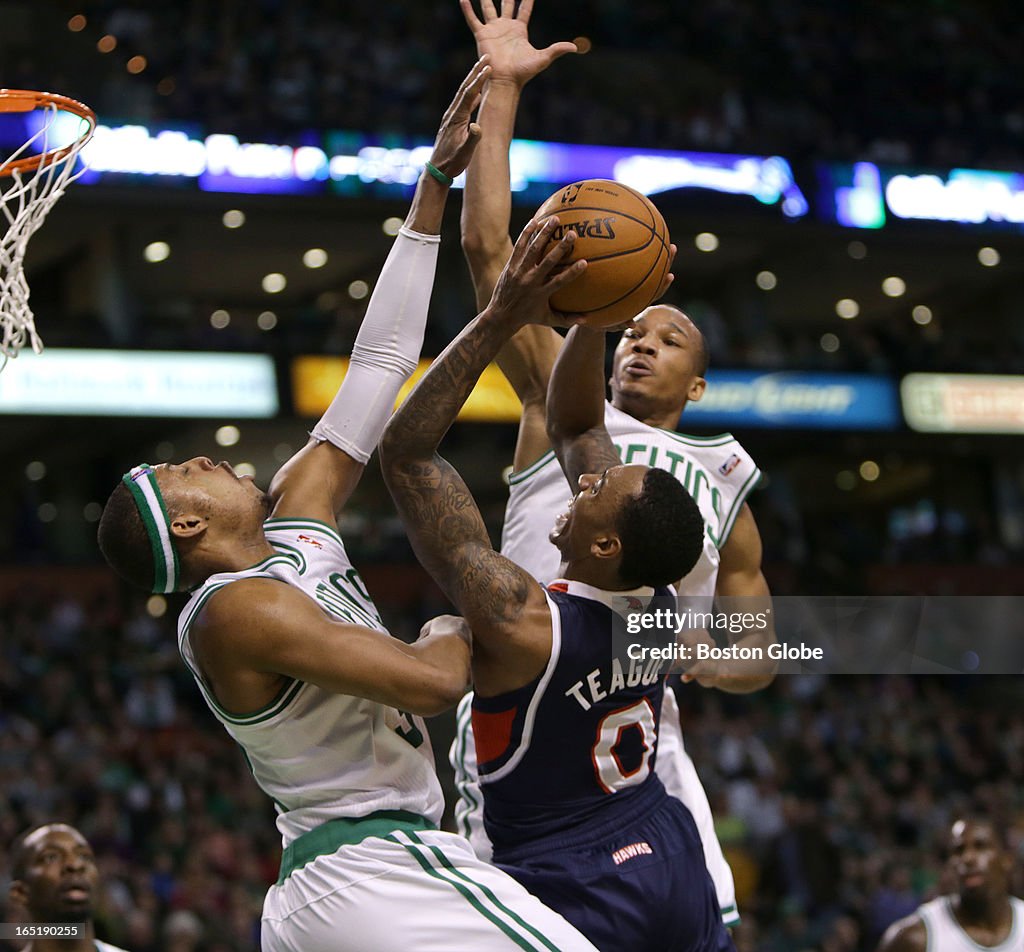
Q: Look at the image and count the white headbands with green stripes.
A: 1